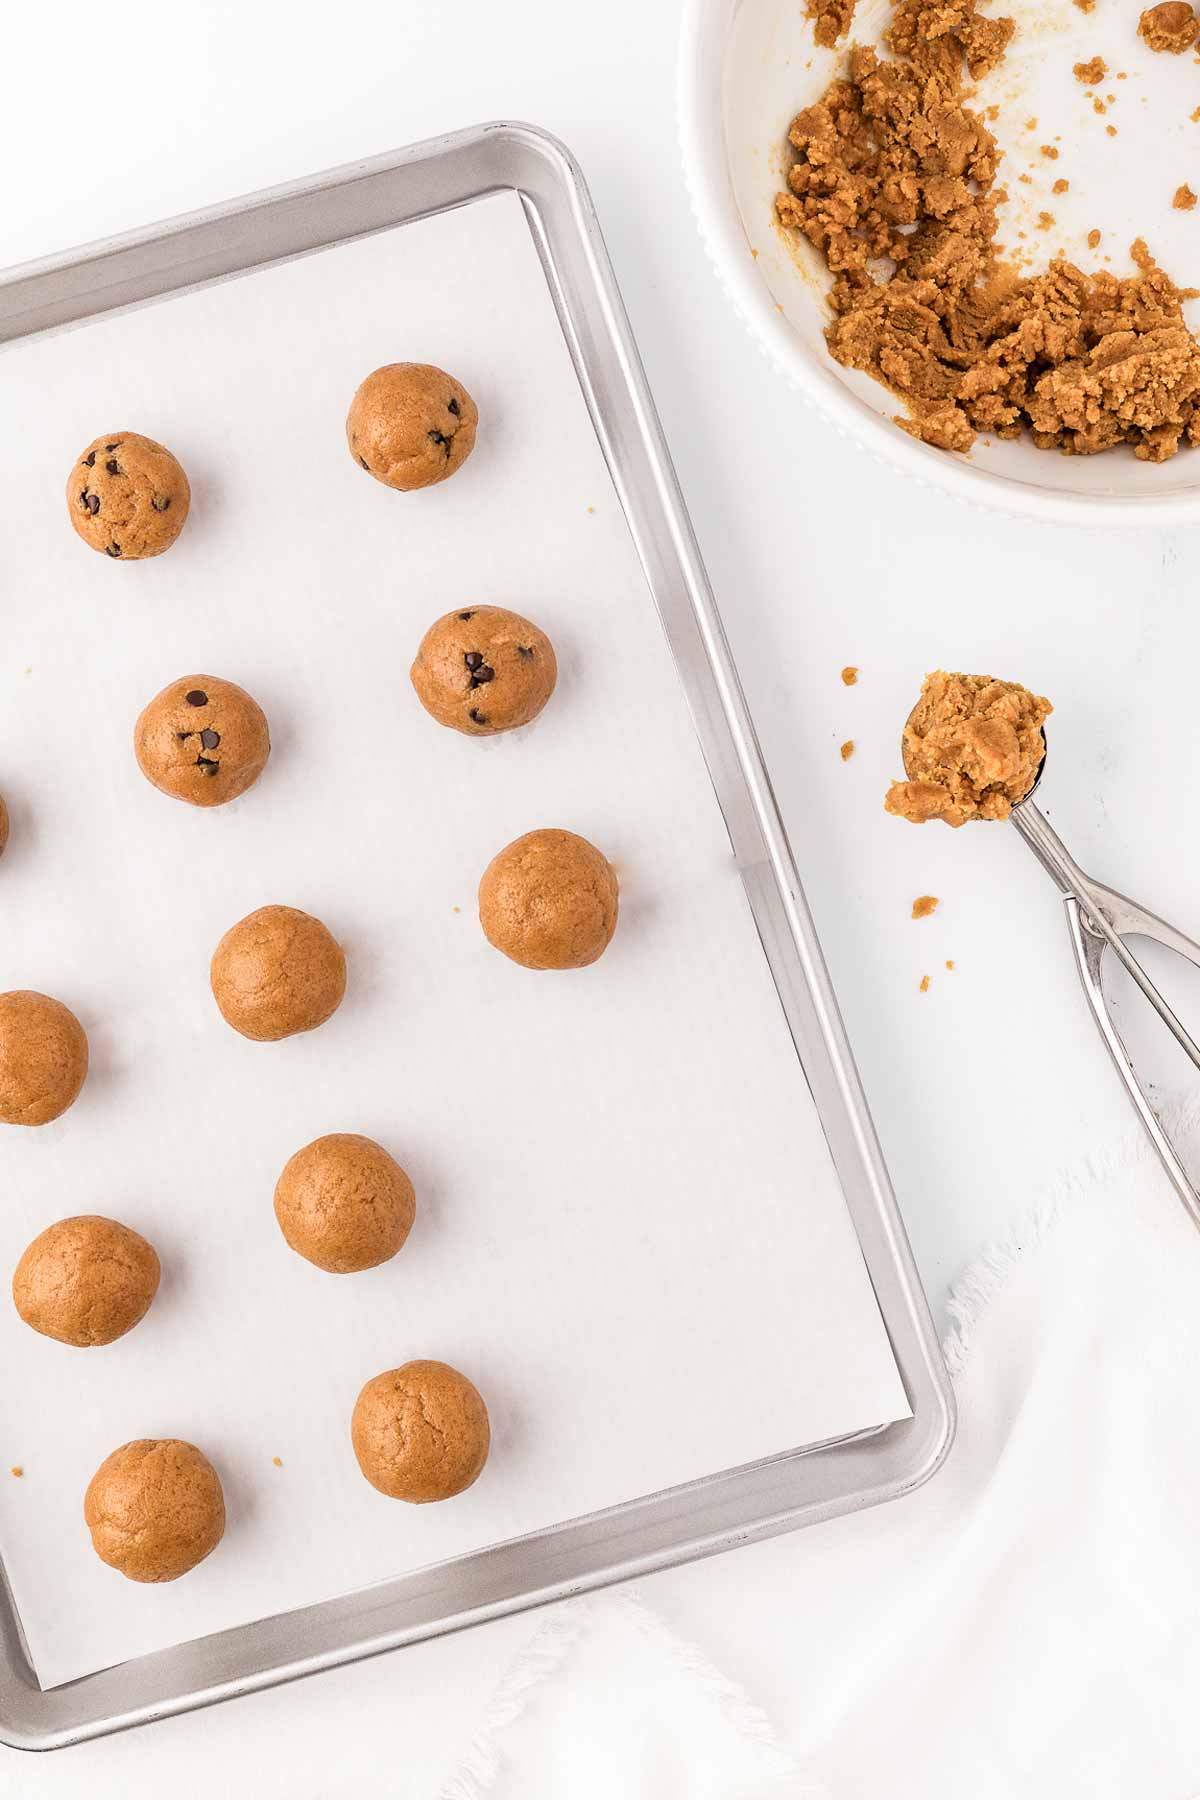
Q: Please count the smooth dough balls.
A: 7